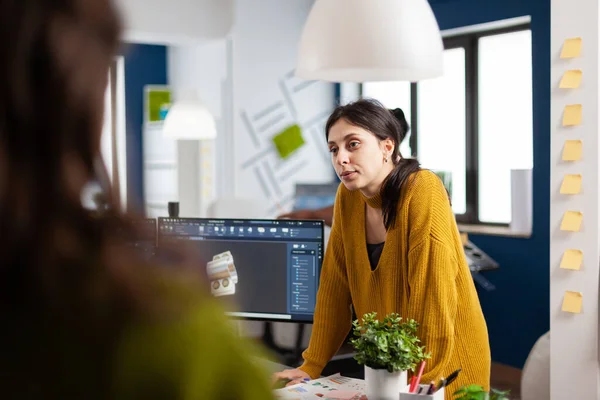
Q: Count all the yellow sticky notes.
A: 8